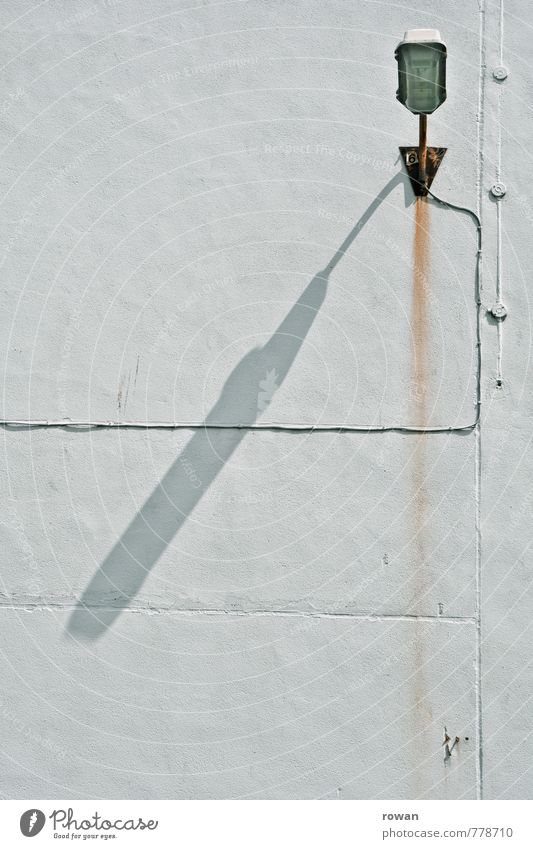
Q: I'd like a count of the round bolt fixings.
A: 3